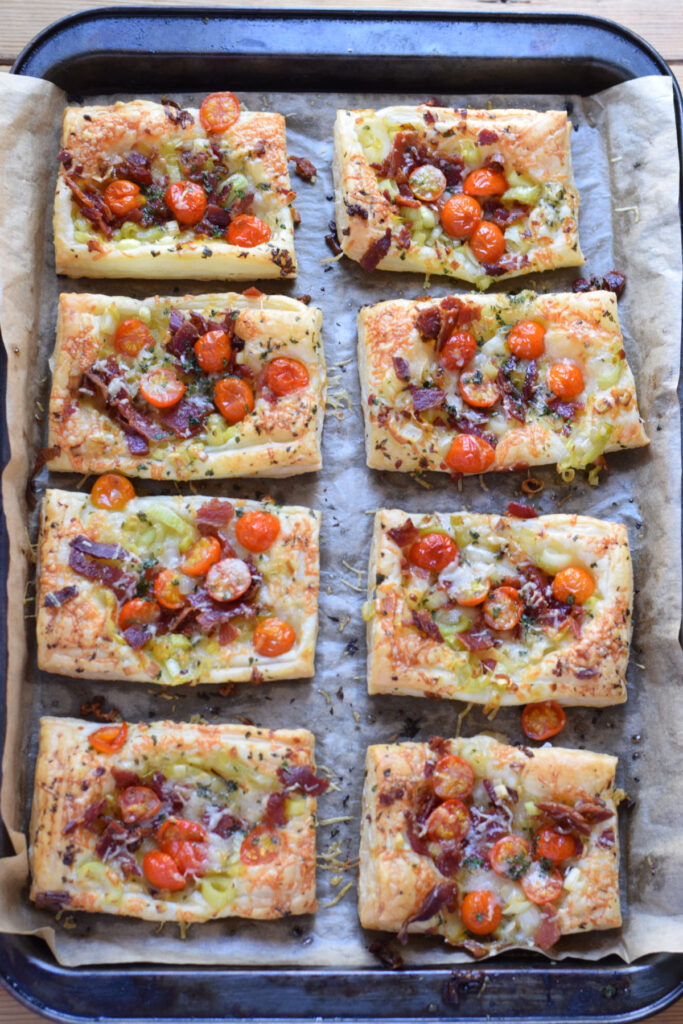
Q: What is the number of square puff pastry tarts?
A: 8